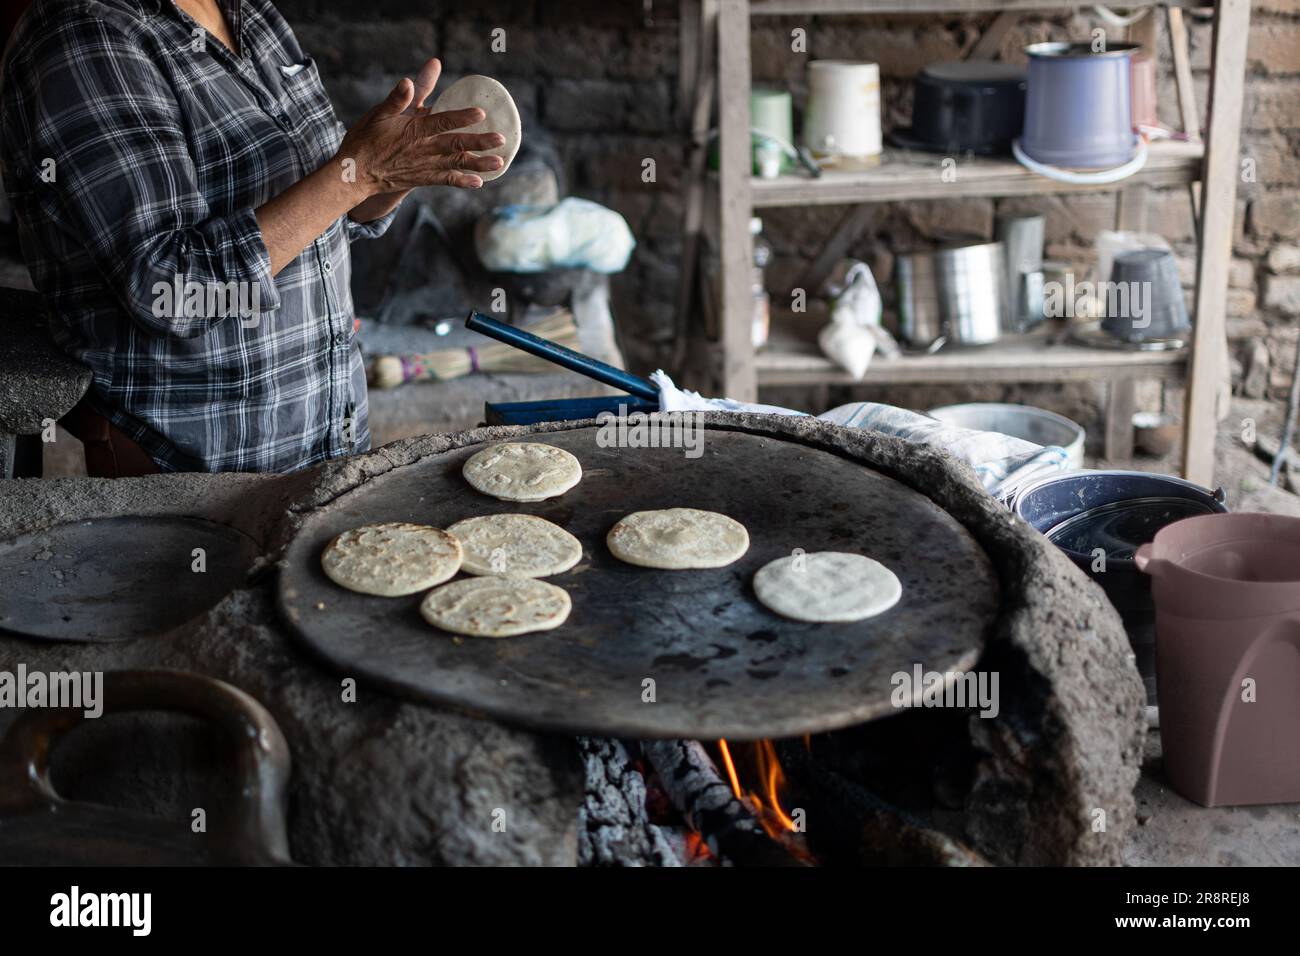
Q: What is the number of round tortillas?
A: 7